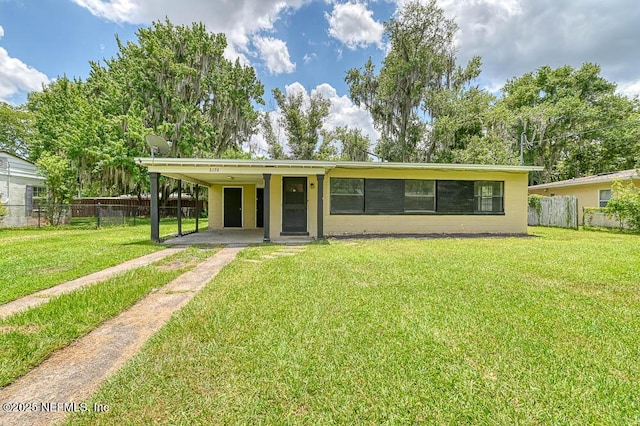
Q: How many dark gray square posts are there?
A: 5